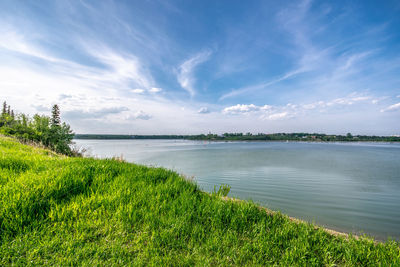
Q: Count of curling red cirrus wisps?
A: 0